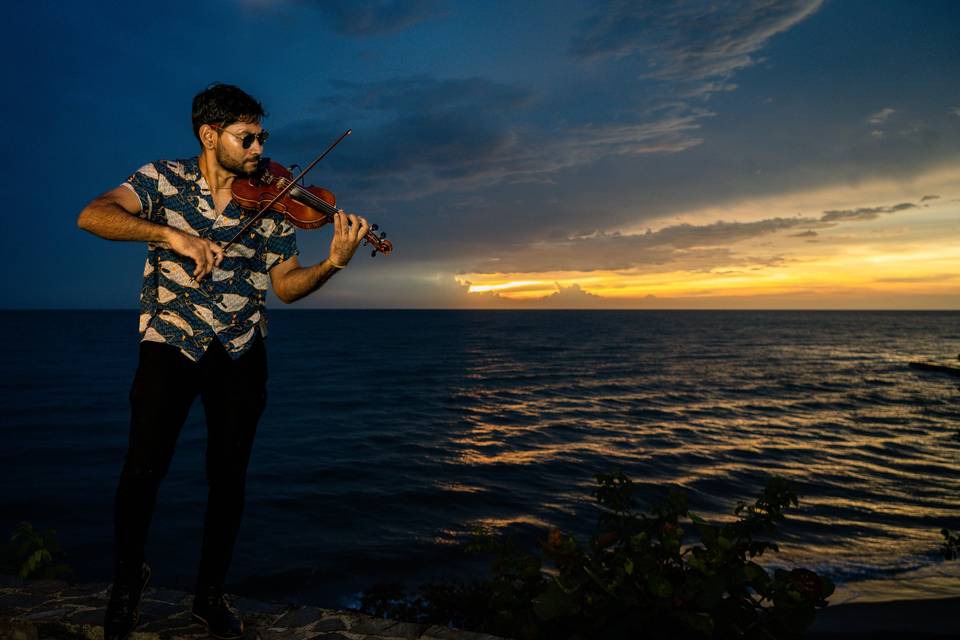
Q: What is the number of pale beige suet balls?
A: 0